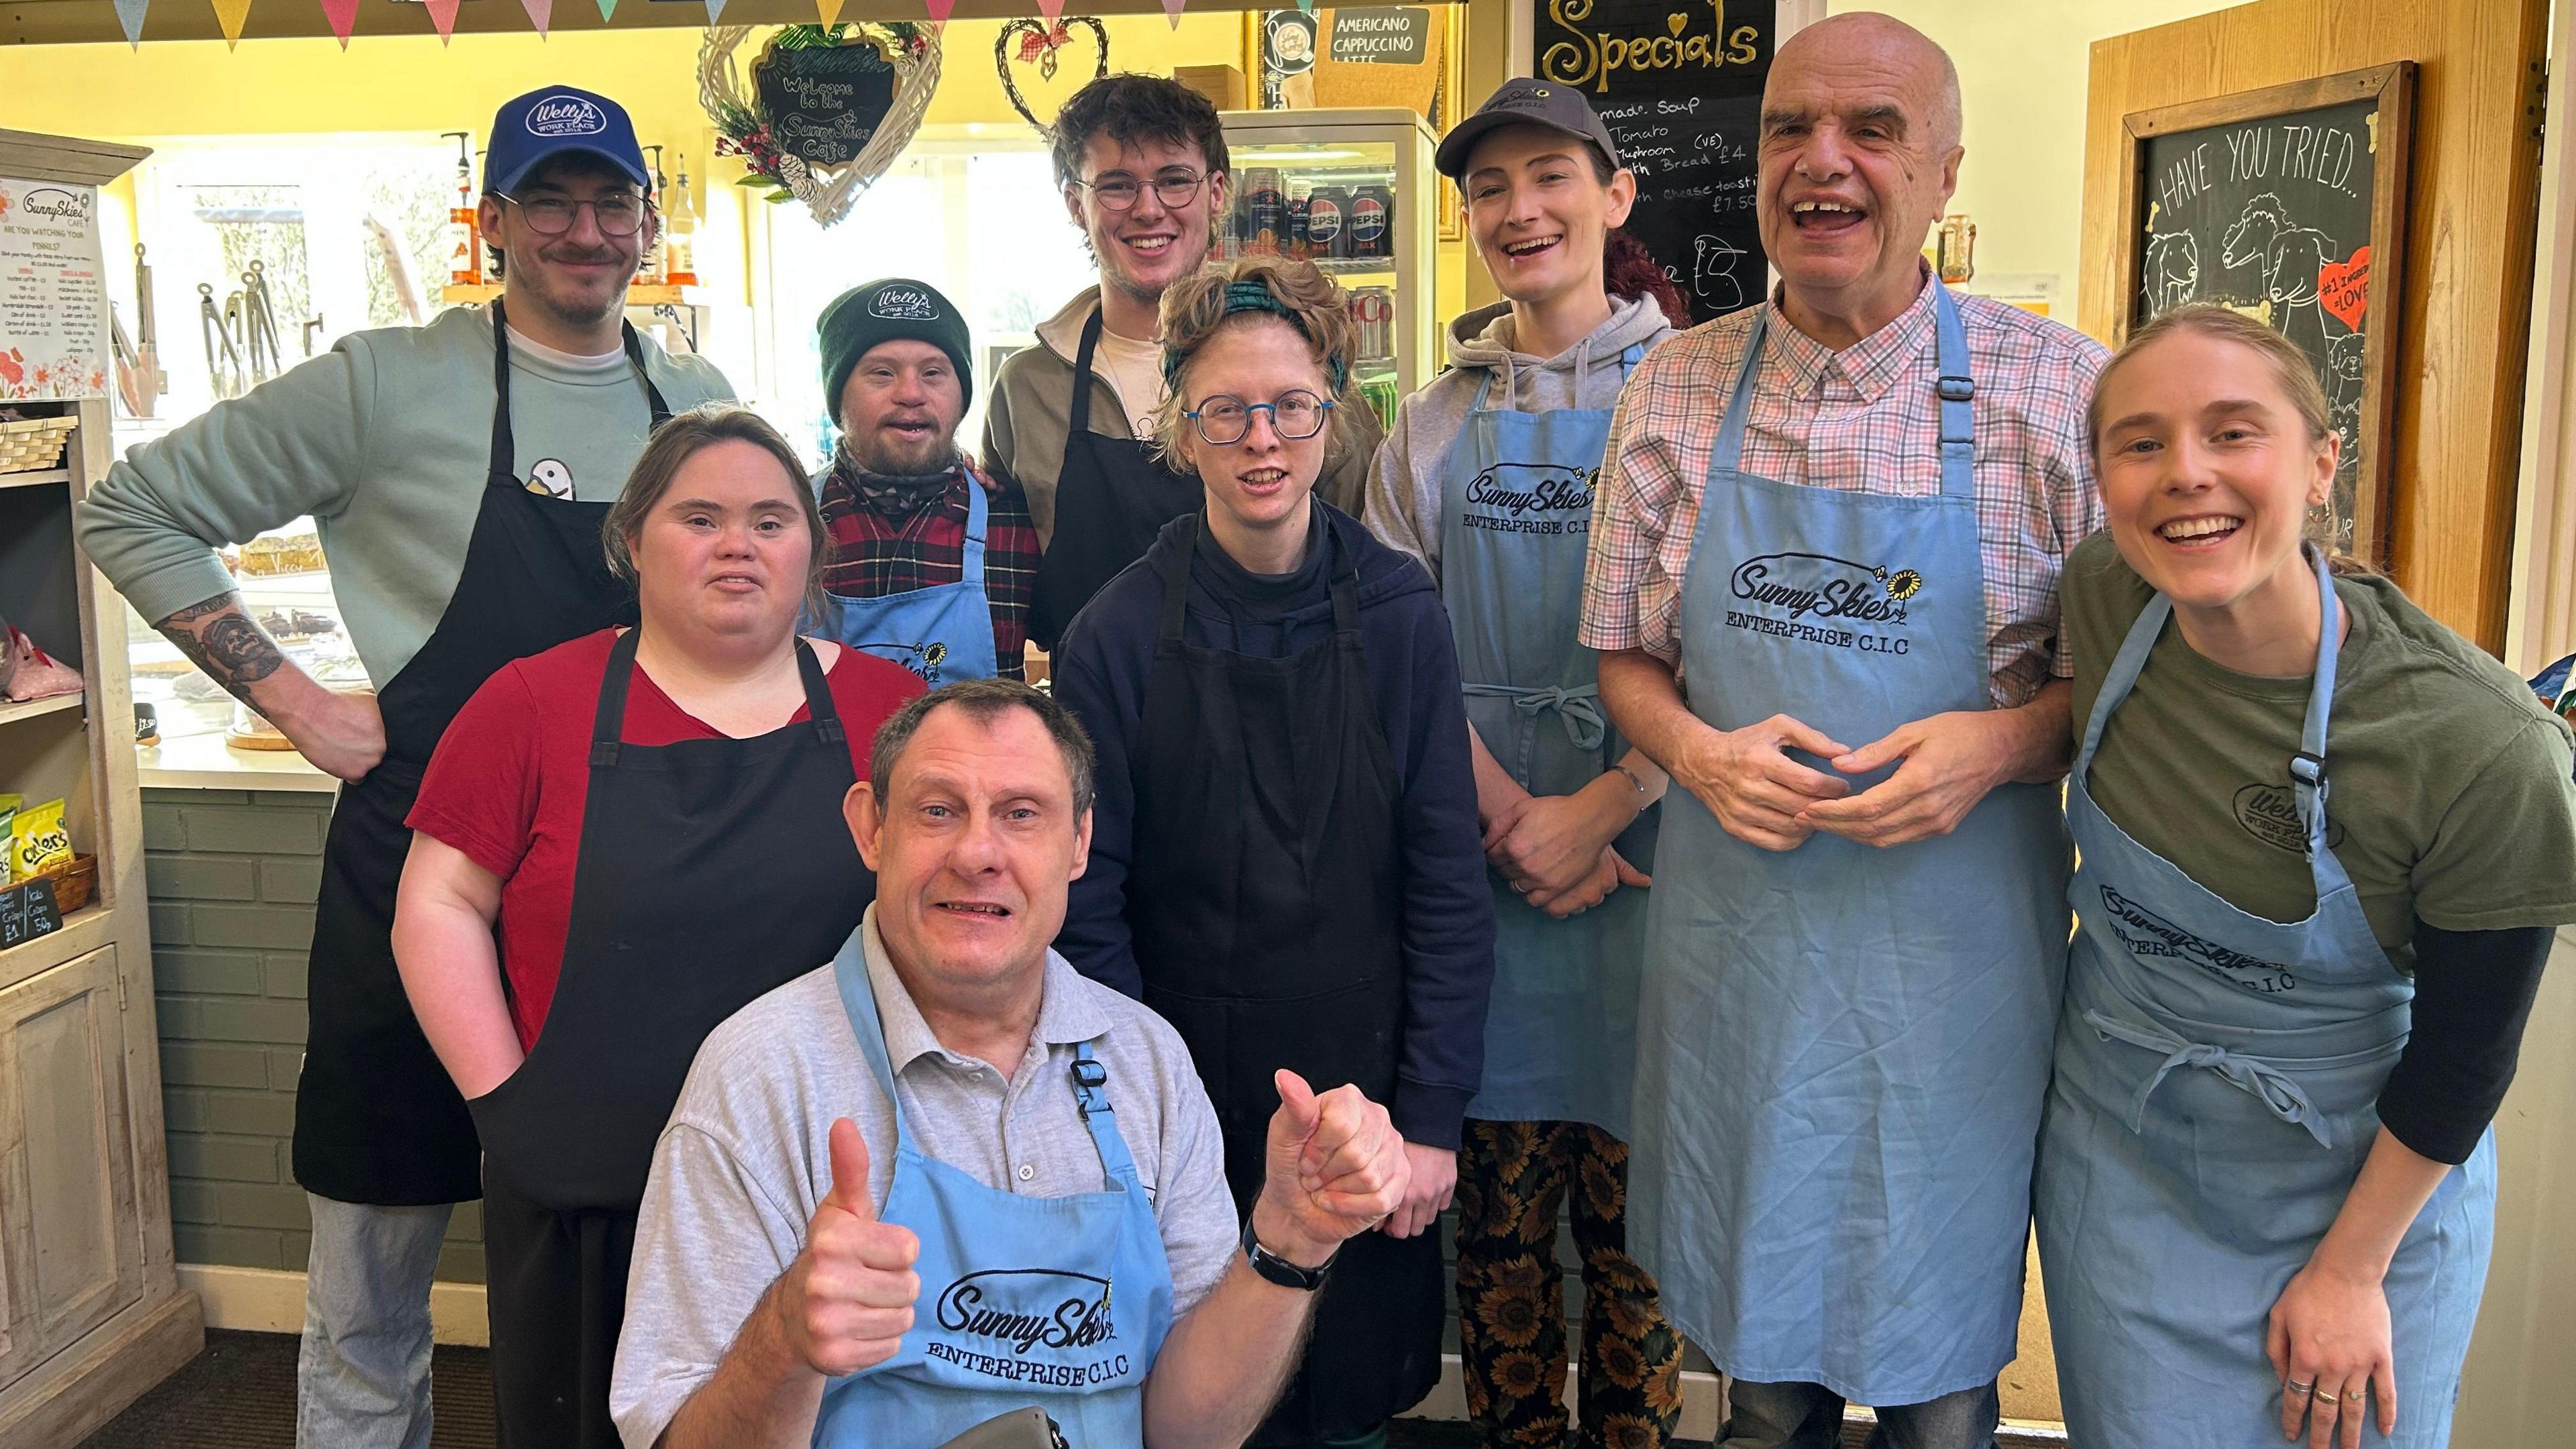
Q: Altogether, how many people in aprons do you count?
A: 9